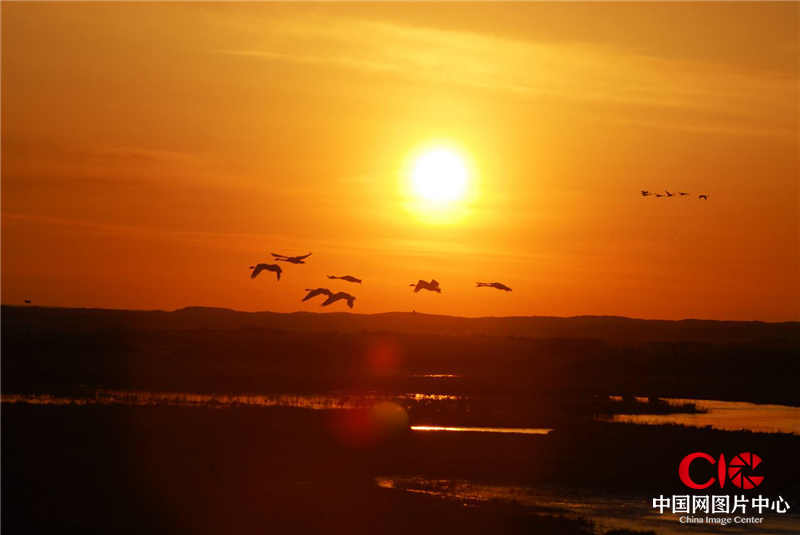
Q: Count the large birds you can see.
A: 7